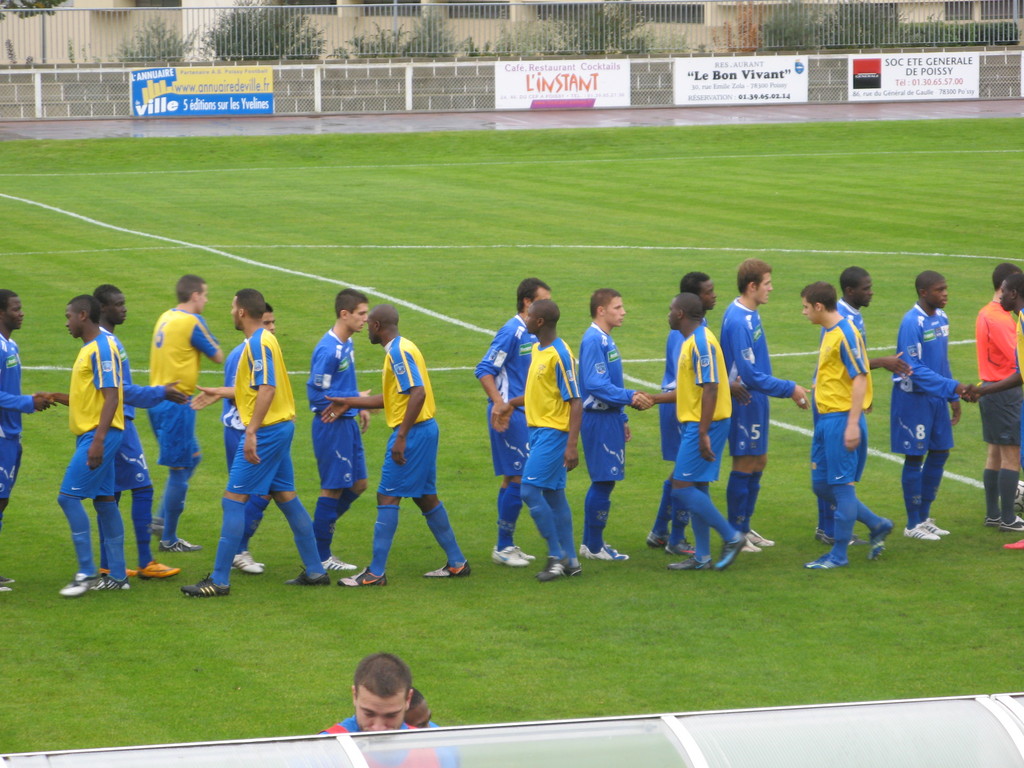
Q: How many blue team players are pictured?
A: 10